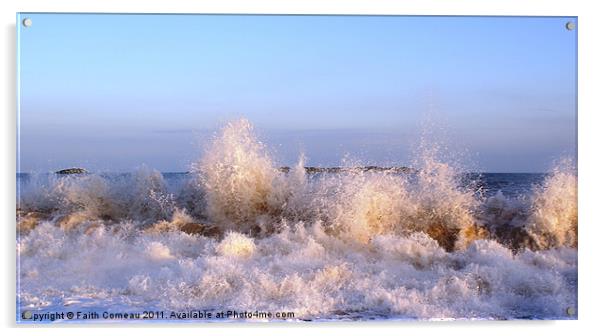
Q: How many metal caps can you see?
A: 4